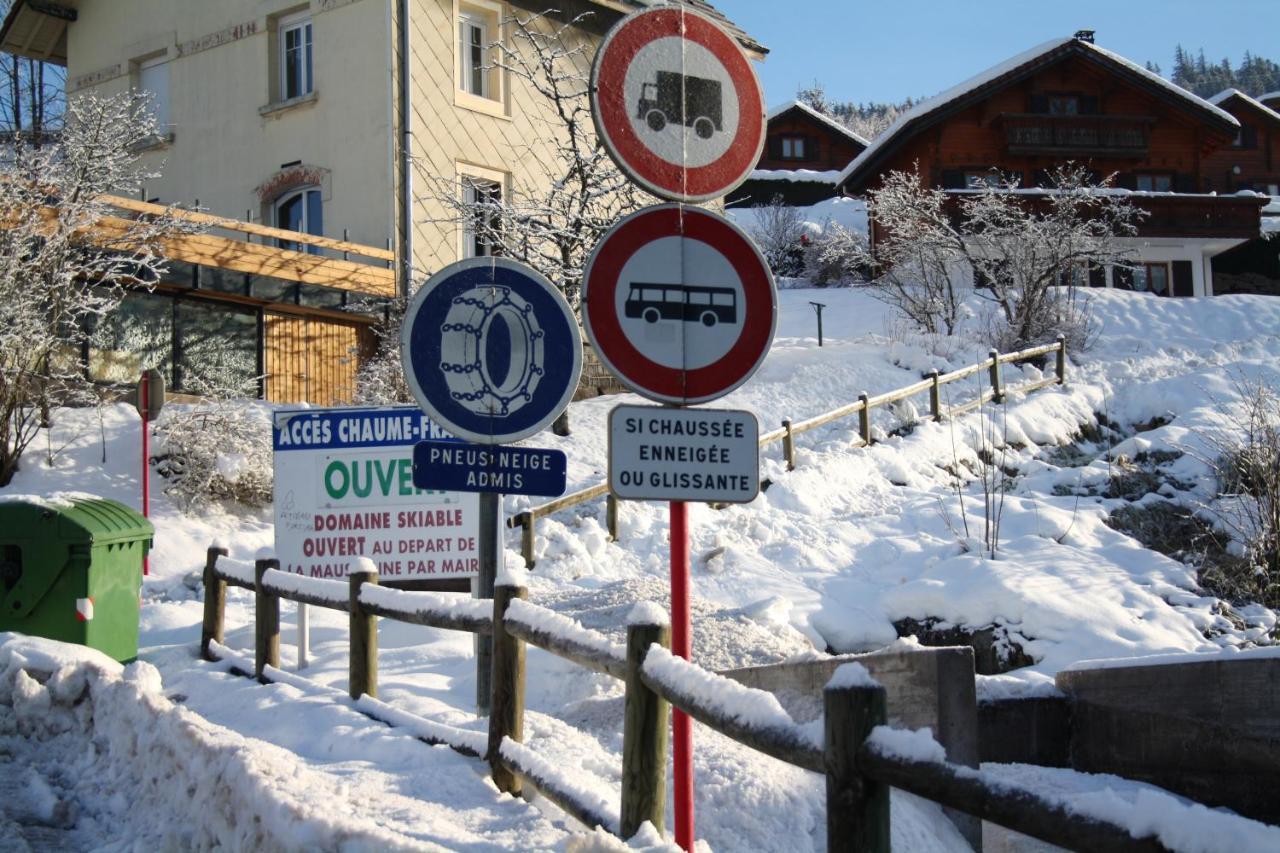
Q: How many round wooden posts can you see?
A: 13